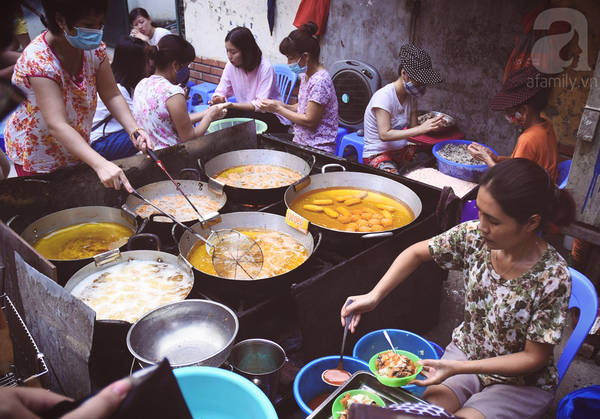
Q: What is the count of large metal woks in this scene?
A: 6